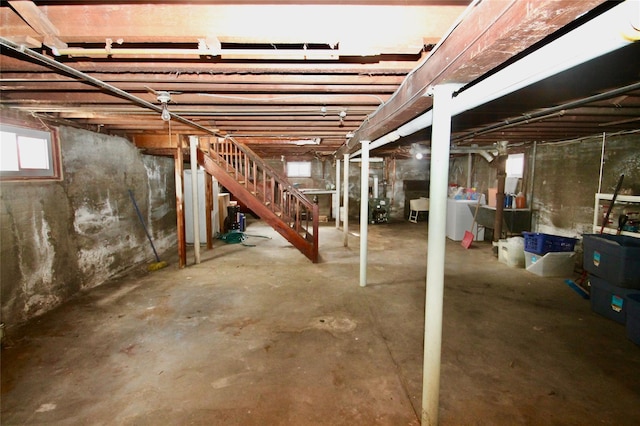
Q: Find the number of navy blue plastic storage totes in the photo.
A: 3